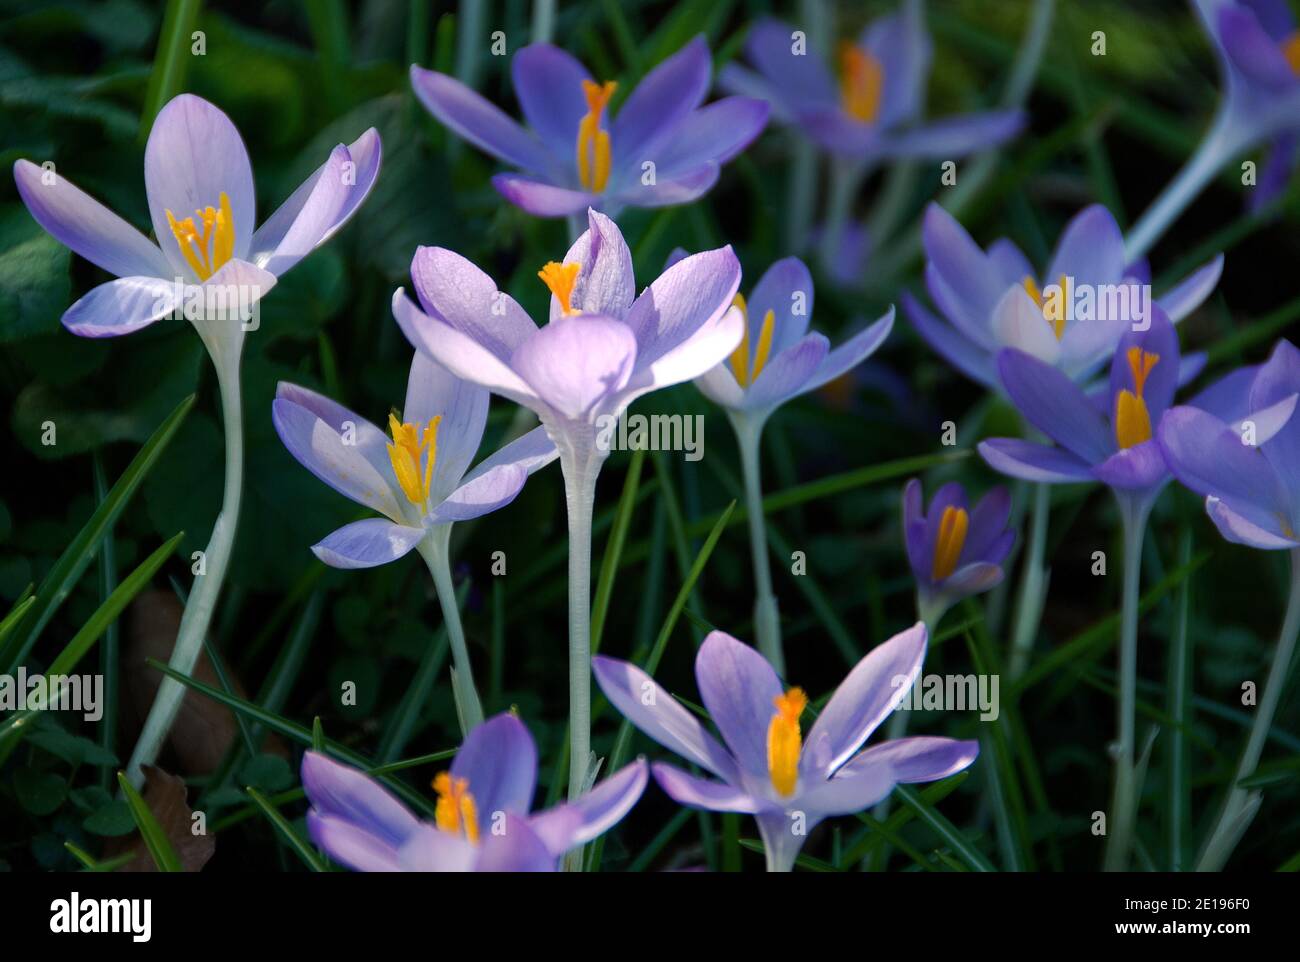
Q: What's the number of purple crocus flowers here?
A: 13